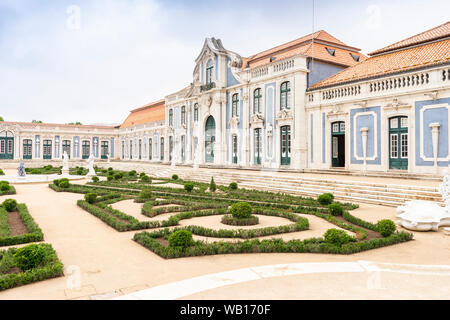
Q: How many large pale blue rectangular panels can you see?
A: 2